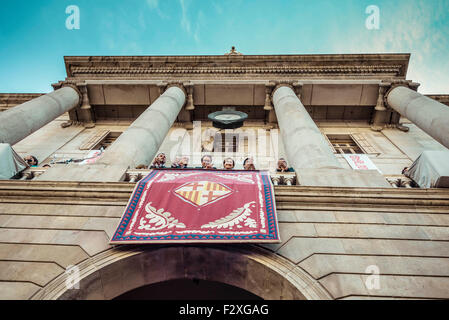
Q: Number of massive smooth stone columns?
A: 4